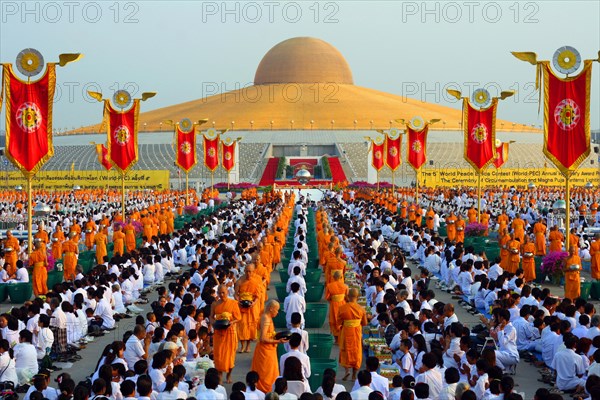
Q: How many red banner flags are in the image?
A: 12